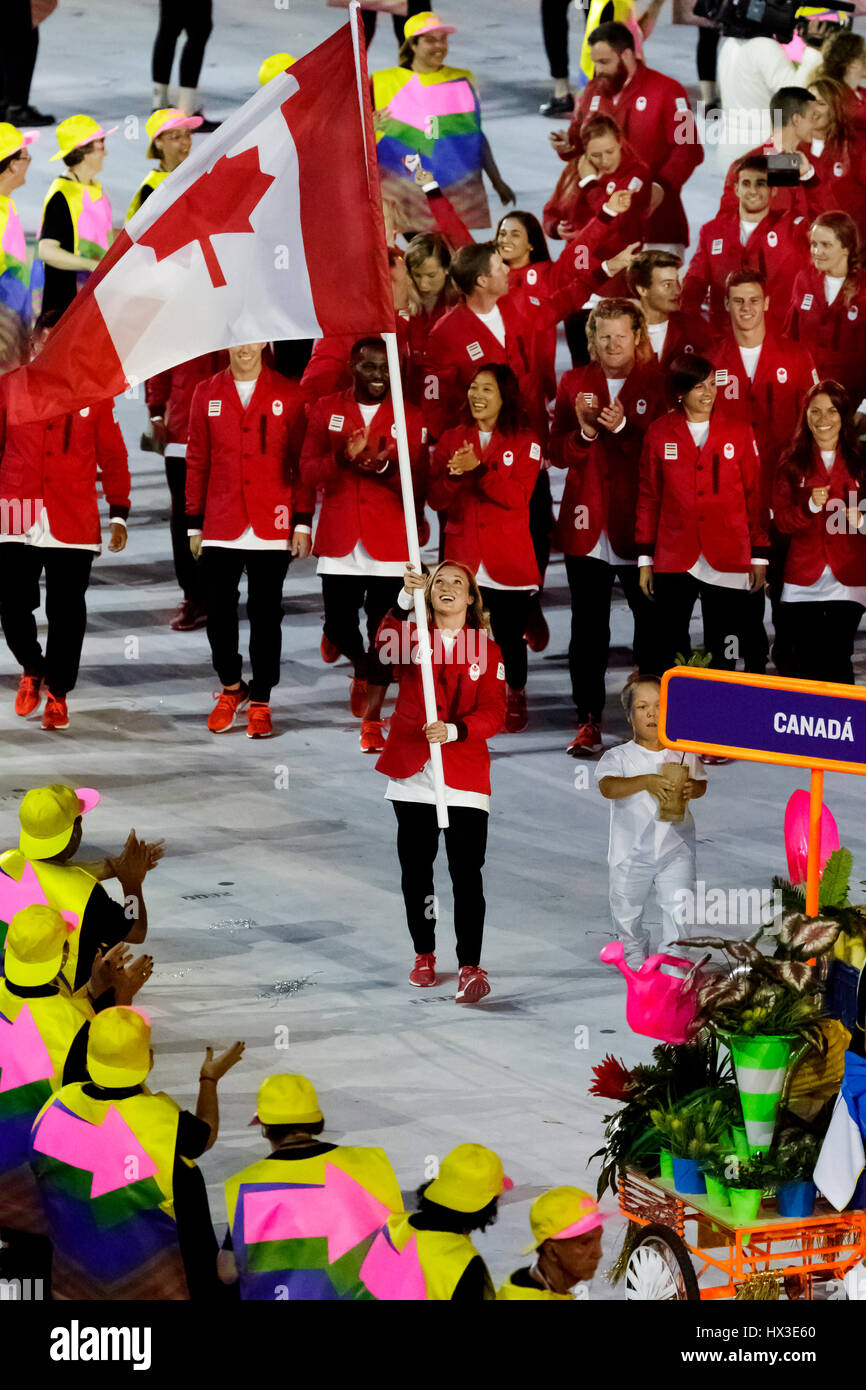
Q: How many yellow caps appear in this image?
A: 11